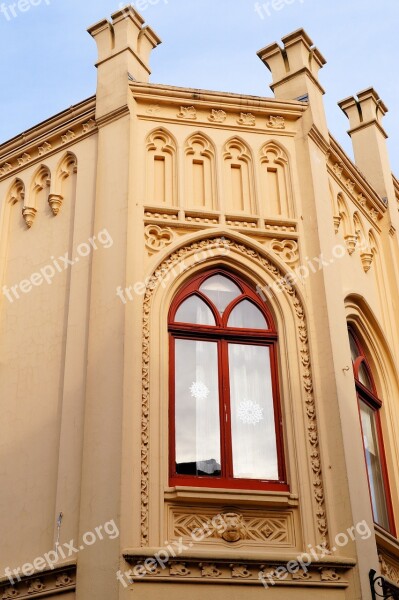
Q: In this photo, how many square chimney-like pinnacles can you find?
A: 3